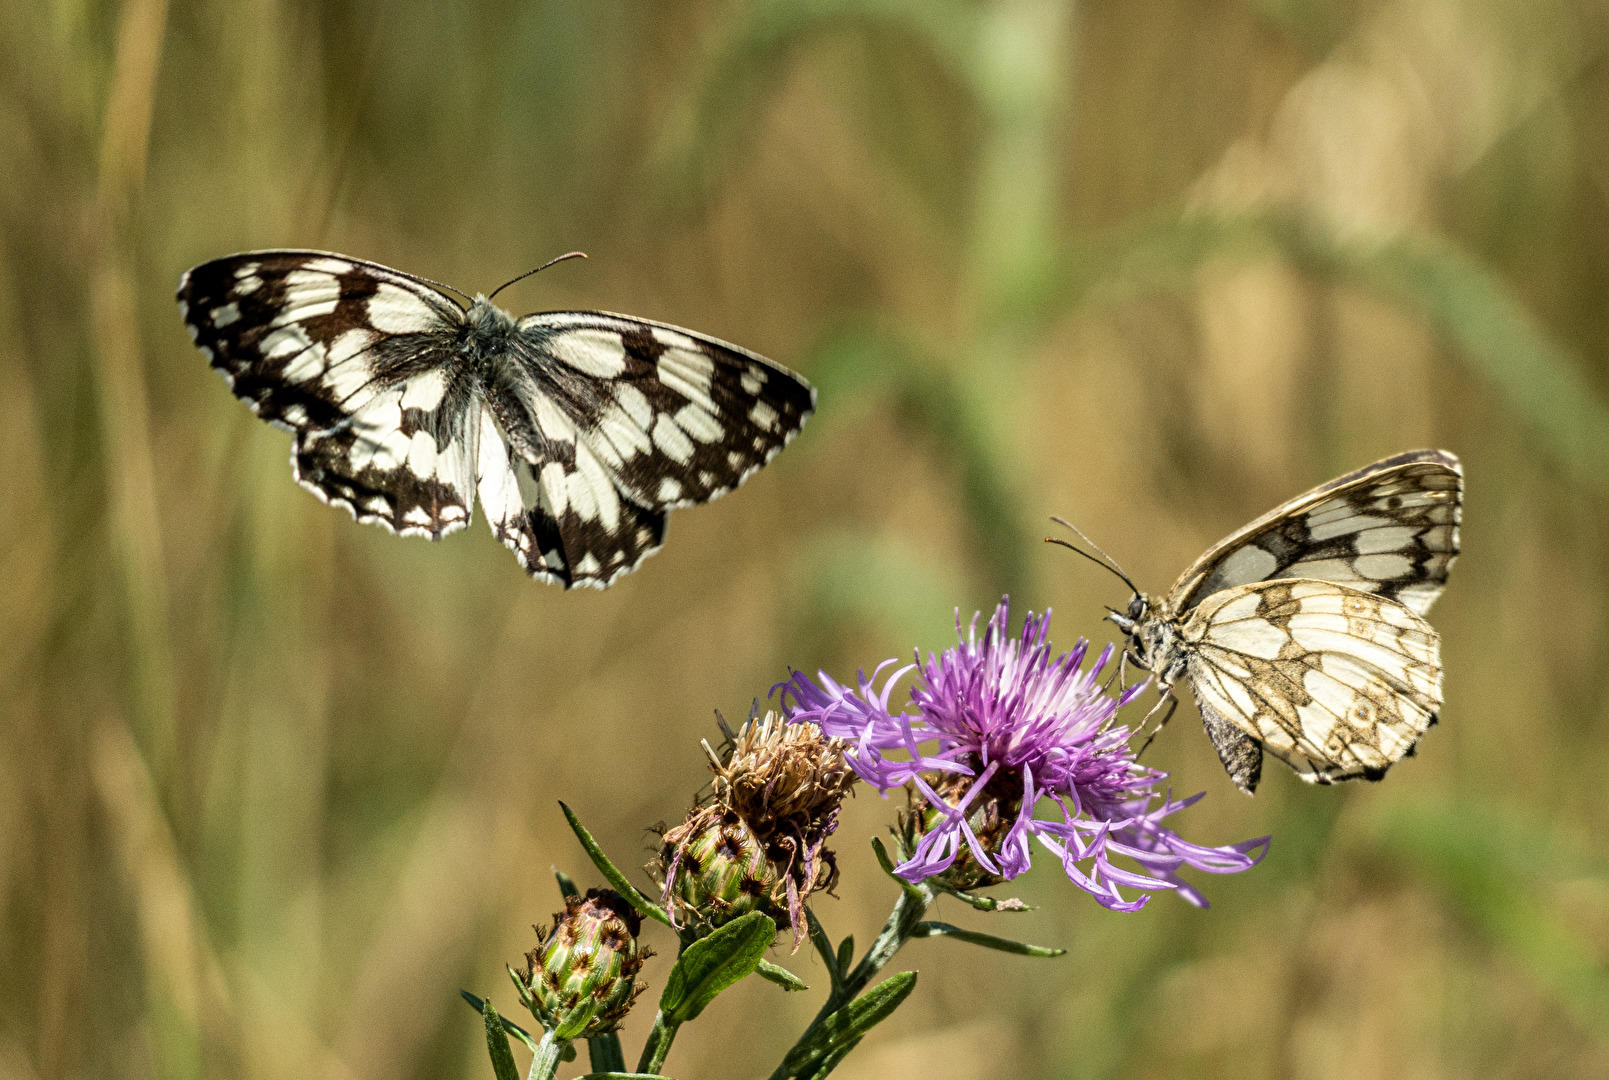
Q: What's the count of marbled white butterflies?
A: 2